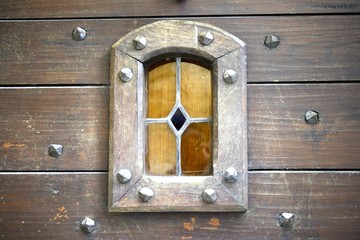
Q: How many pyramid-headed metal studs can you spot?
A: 14